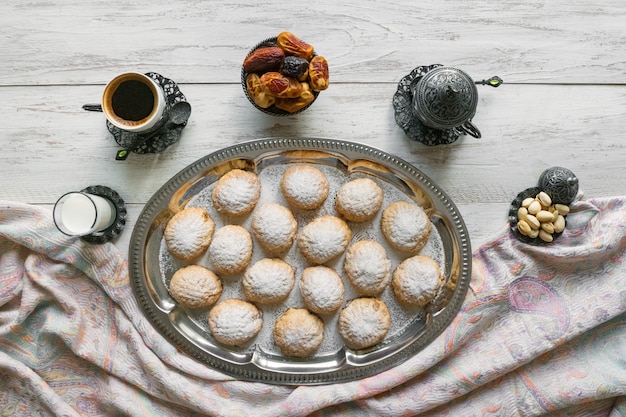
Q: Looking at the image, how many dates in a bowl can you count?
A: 7